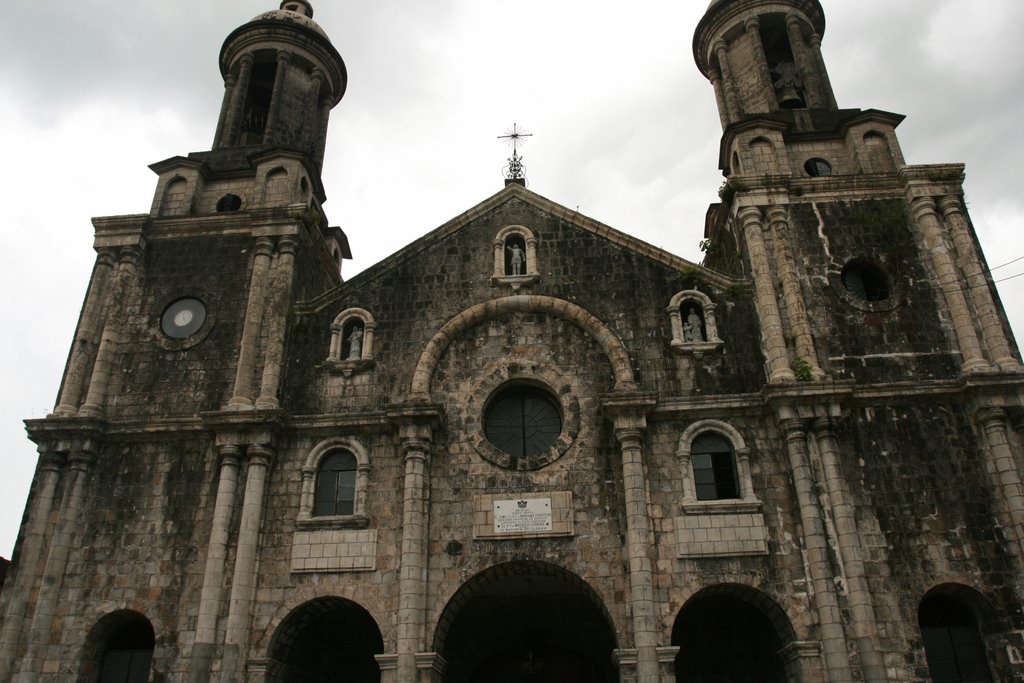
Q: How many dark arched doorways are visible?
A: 5